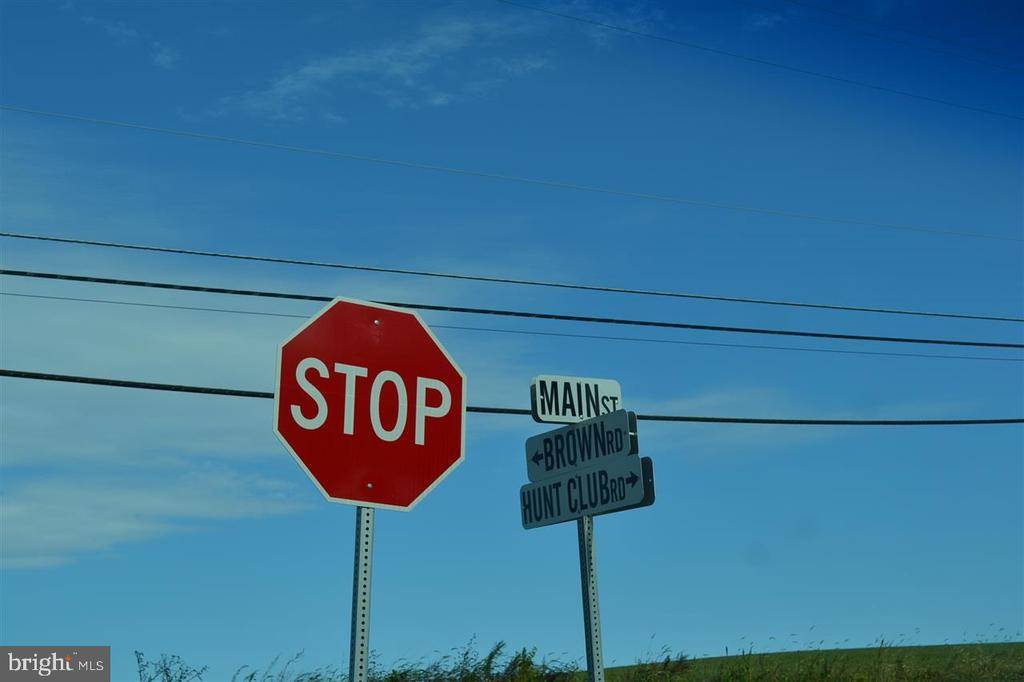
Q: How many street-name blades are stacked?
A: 3